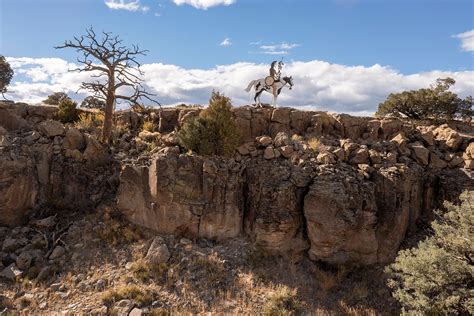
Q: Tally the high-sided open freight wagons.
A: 0